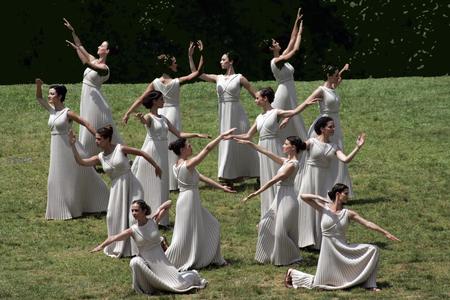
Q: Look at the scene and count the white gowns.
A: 14